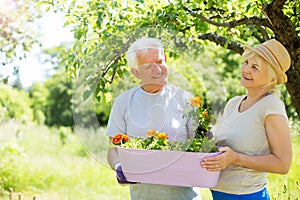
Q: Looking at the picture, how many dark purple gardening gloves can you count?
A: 1